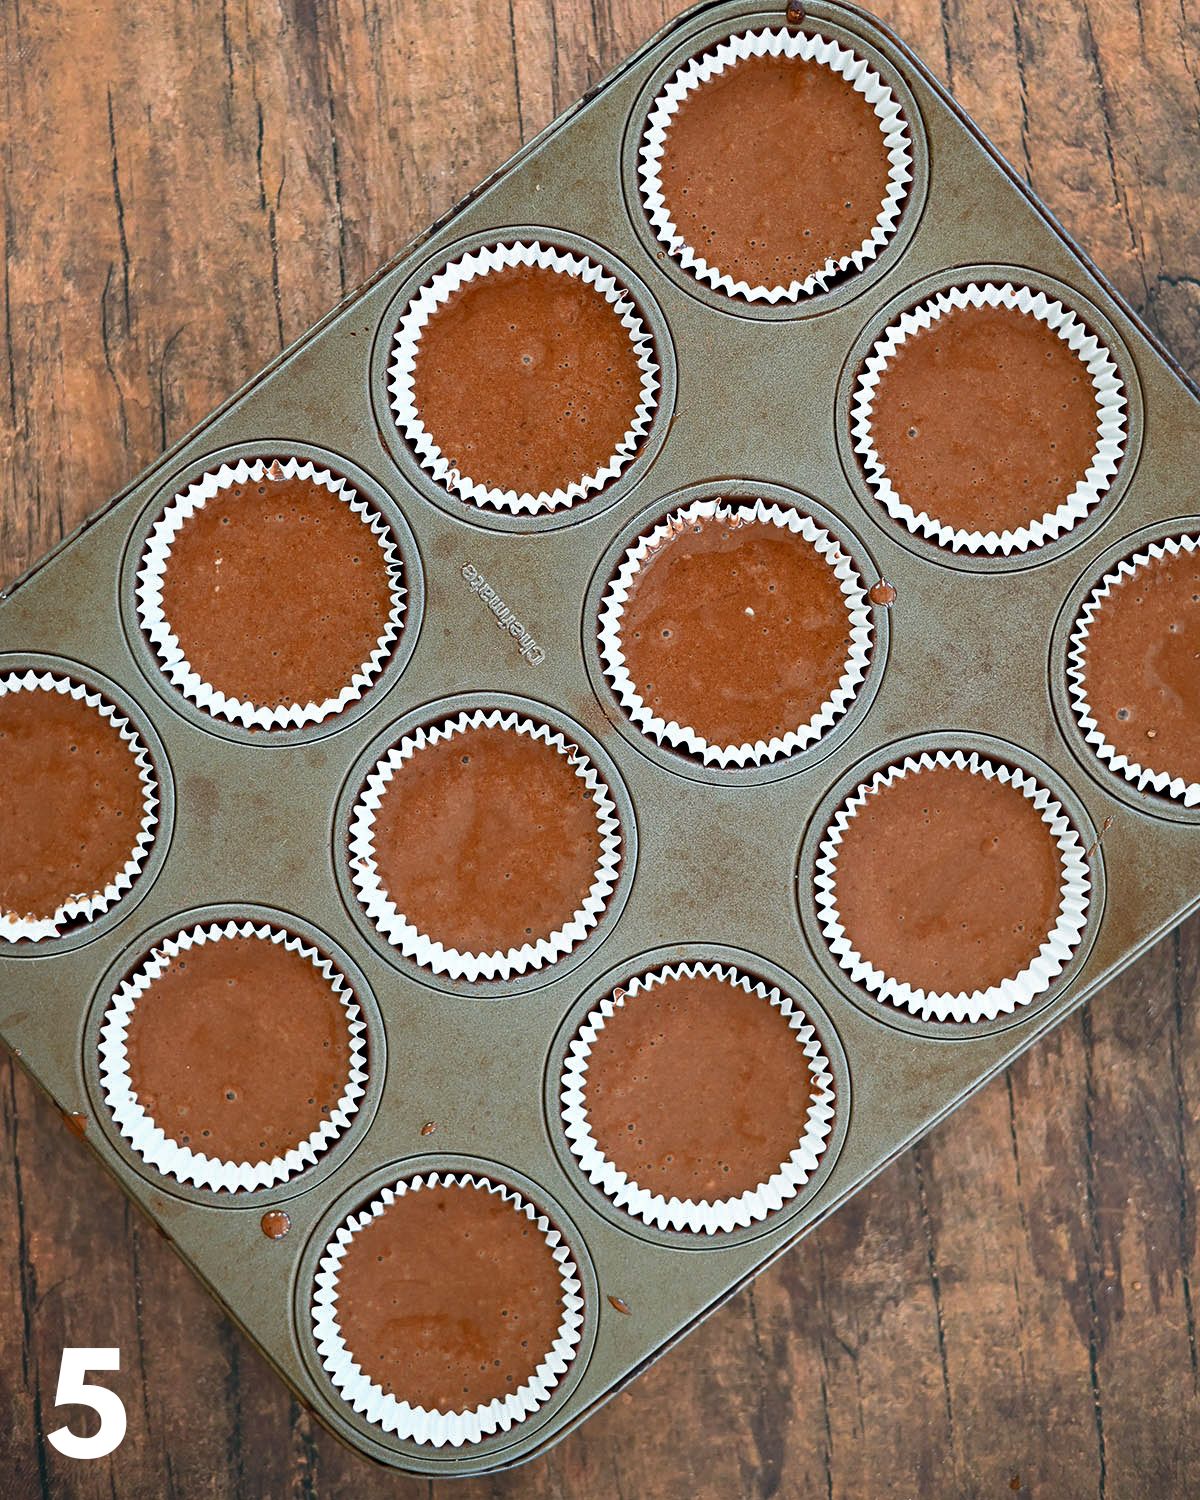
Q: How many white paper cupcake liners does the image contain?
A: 12